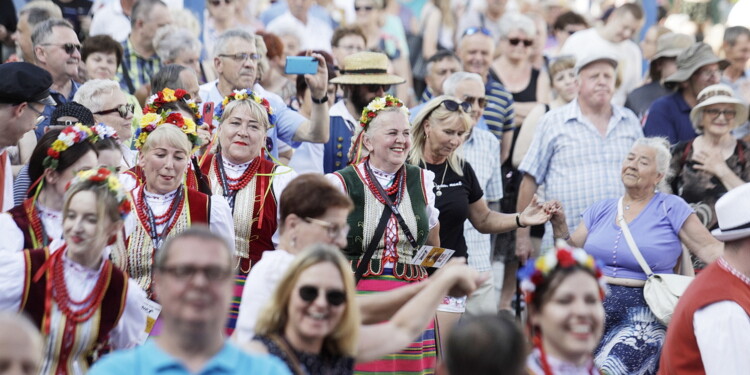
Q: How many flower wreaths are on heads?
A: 8